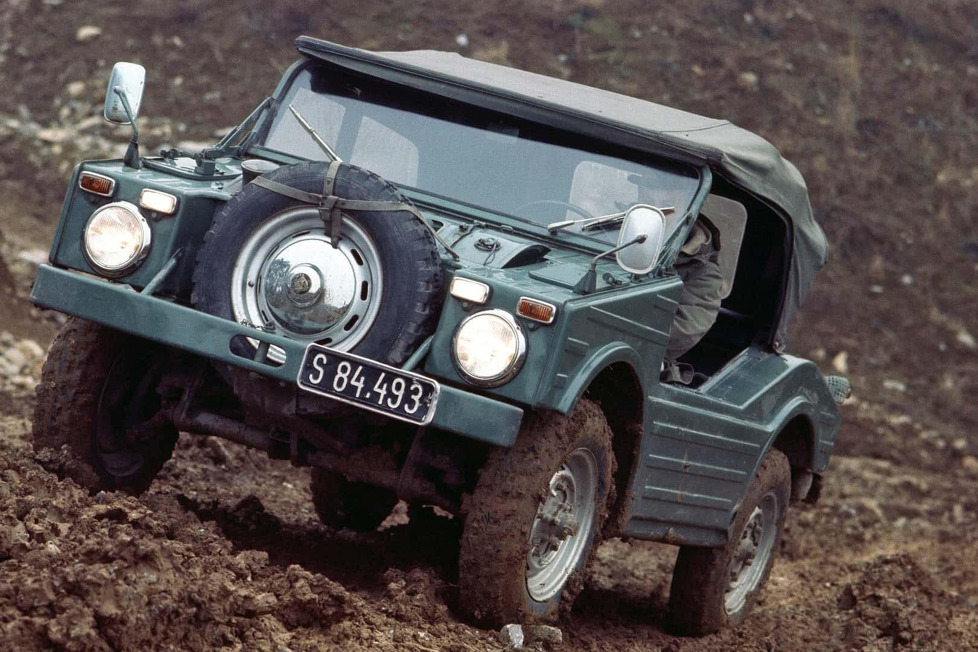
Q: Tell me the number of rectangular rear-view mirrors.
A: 2